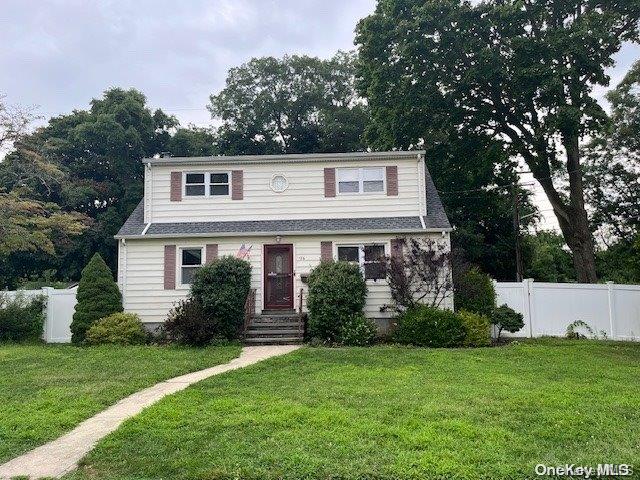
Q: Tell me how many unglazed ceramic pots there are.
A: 0